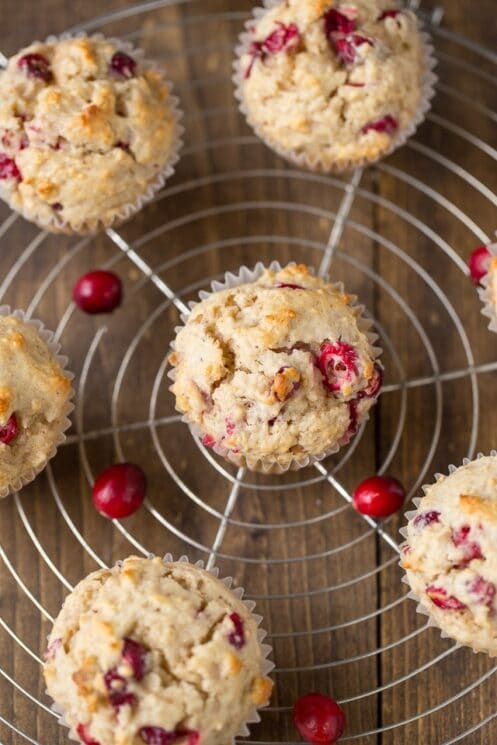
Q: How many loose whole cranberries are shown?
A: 5